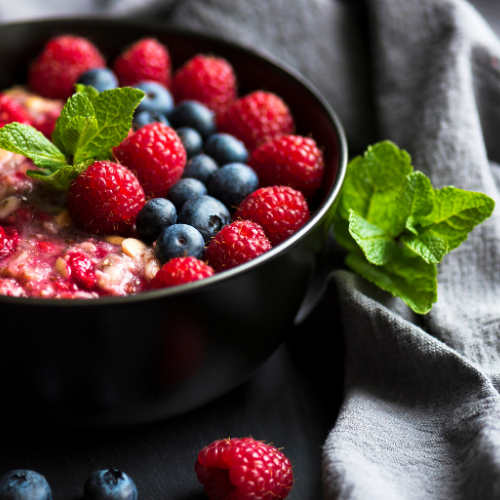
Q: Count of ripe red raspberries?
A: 11